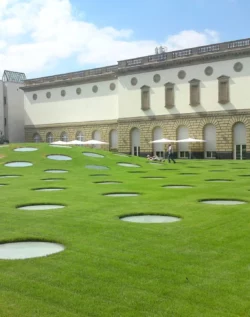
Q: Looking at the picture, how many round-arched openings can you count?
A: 11